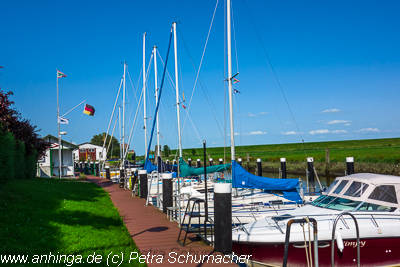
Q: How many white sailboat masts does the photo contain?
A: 6